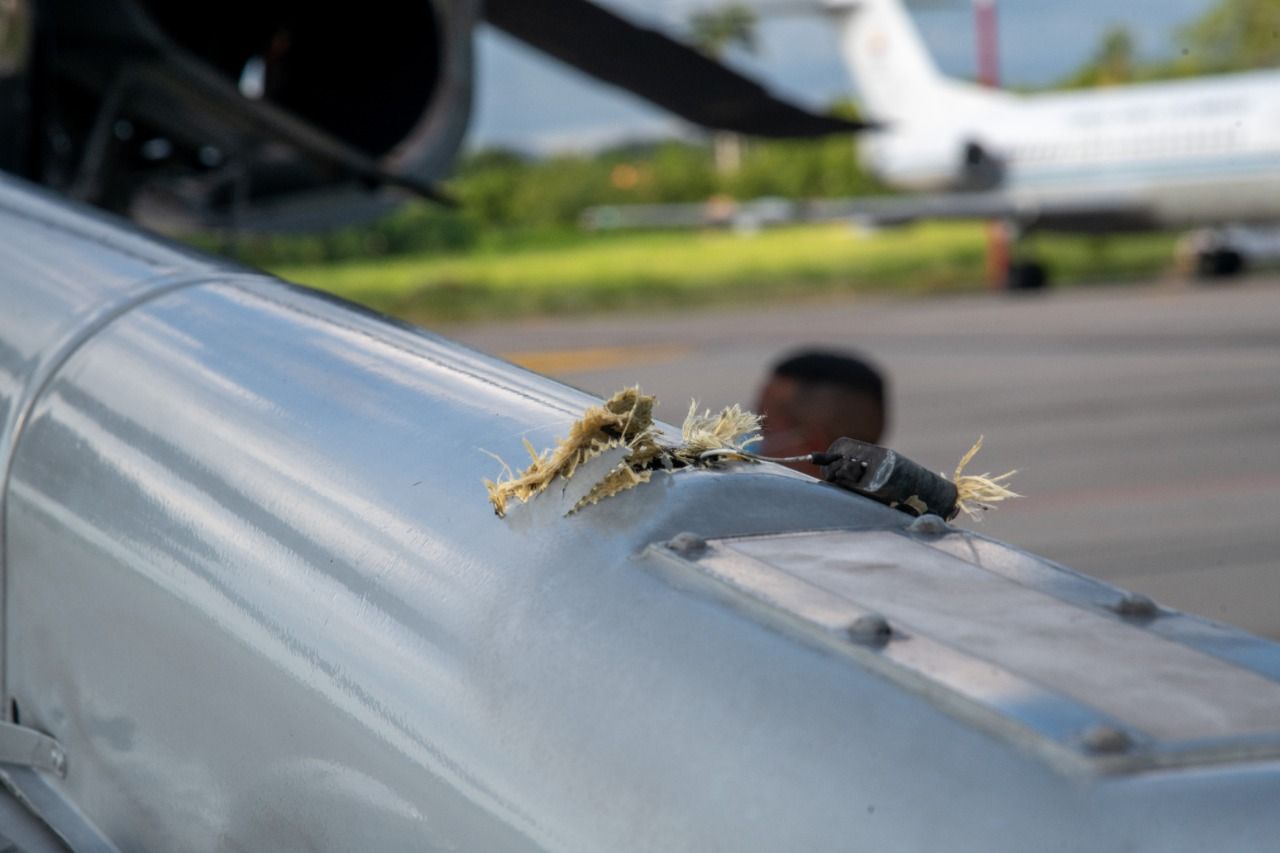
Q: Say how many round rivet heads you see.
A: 5